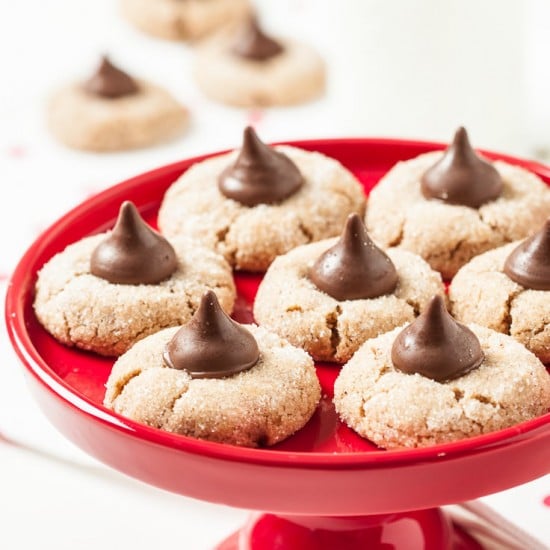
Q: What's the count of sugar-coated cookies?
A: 10